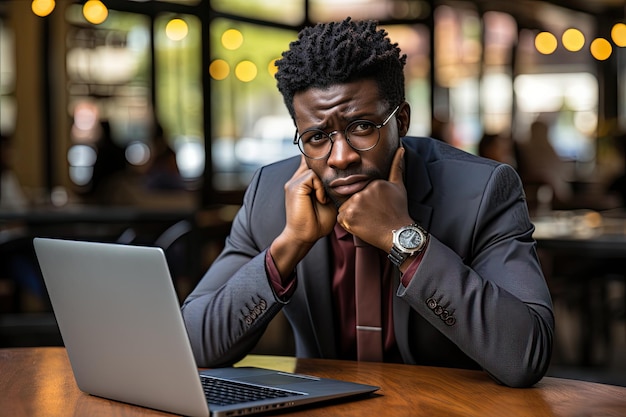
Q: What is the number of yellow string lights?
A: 11